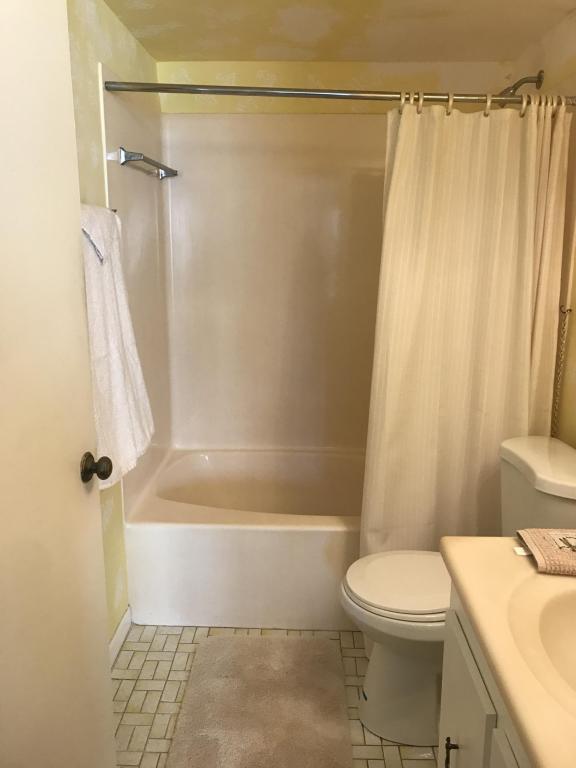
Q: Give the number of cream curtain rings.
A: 12